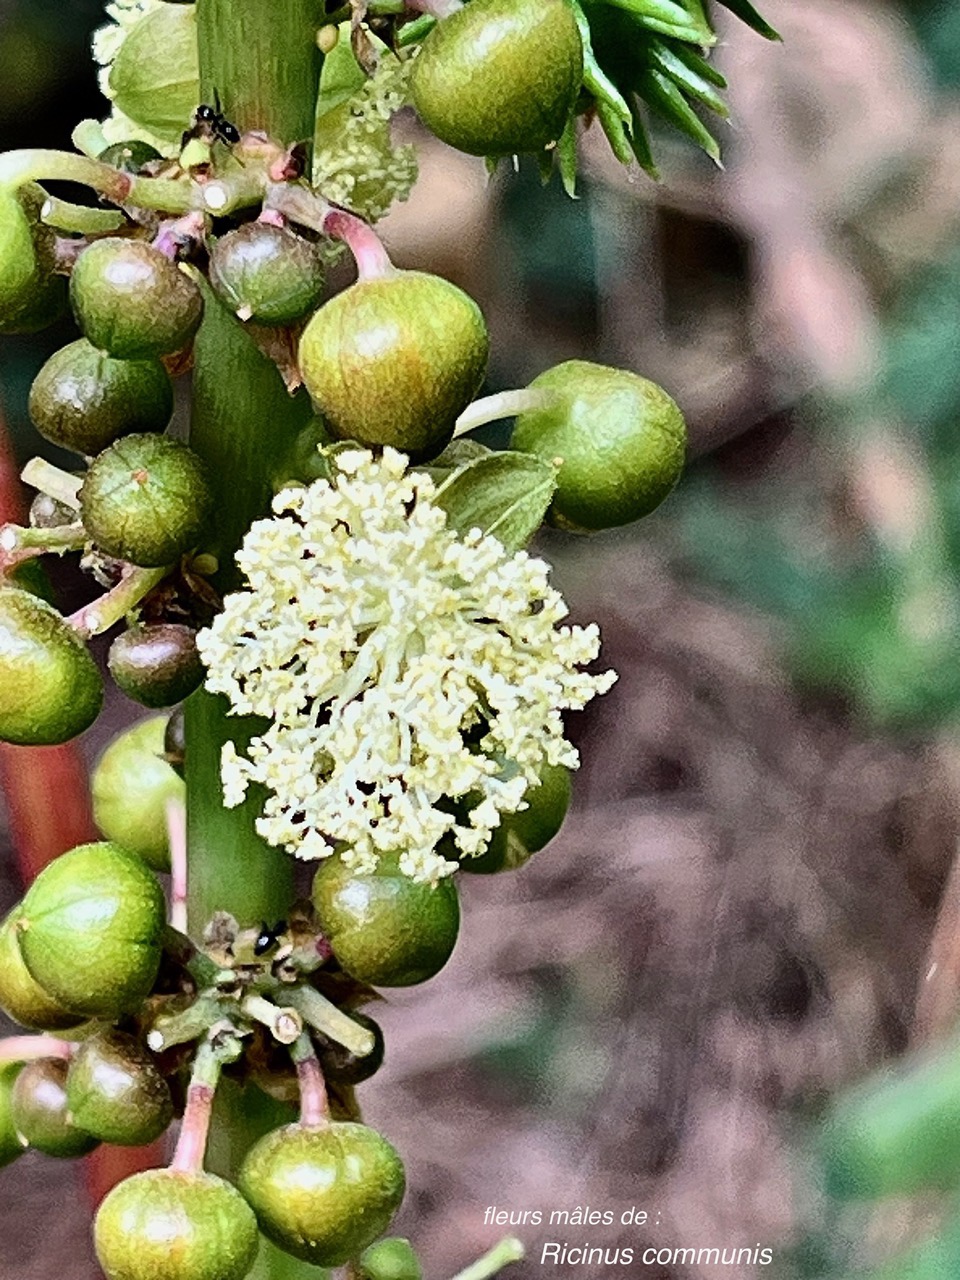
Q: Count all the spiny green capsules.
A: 1